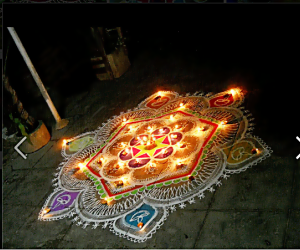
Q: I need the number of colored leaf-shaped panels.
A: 6